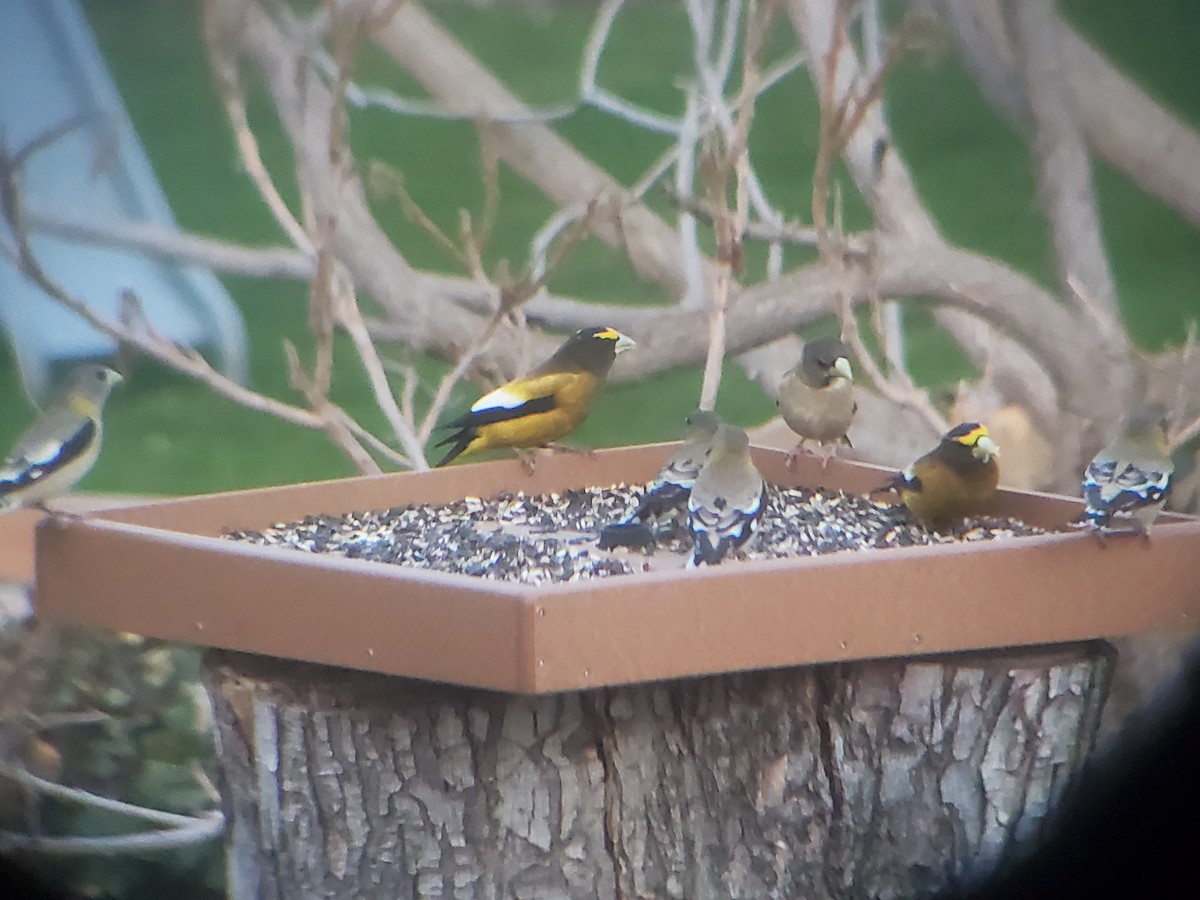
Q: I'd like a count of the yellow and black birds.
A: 2